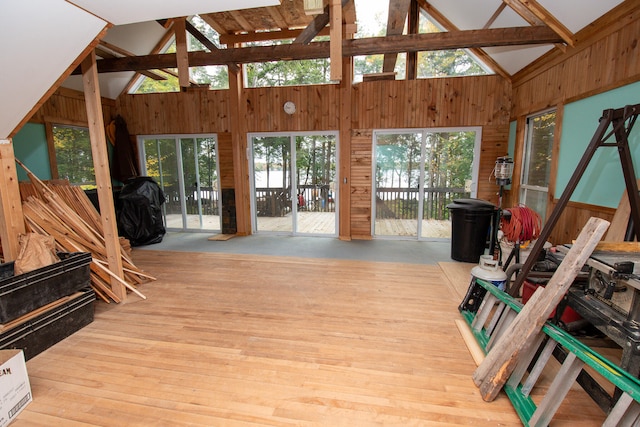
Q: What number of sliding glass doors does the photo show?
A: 3